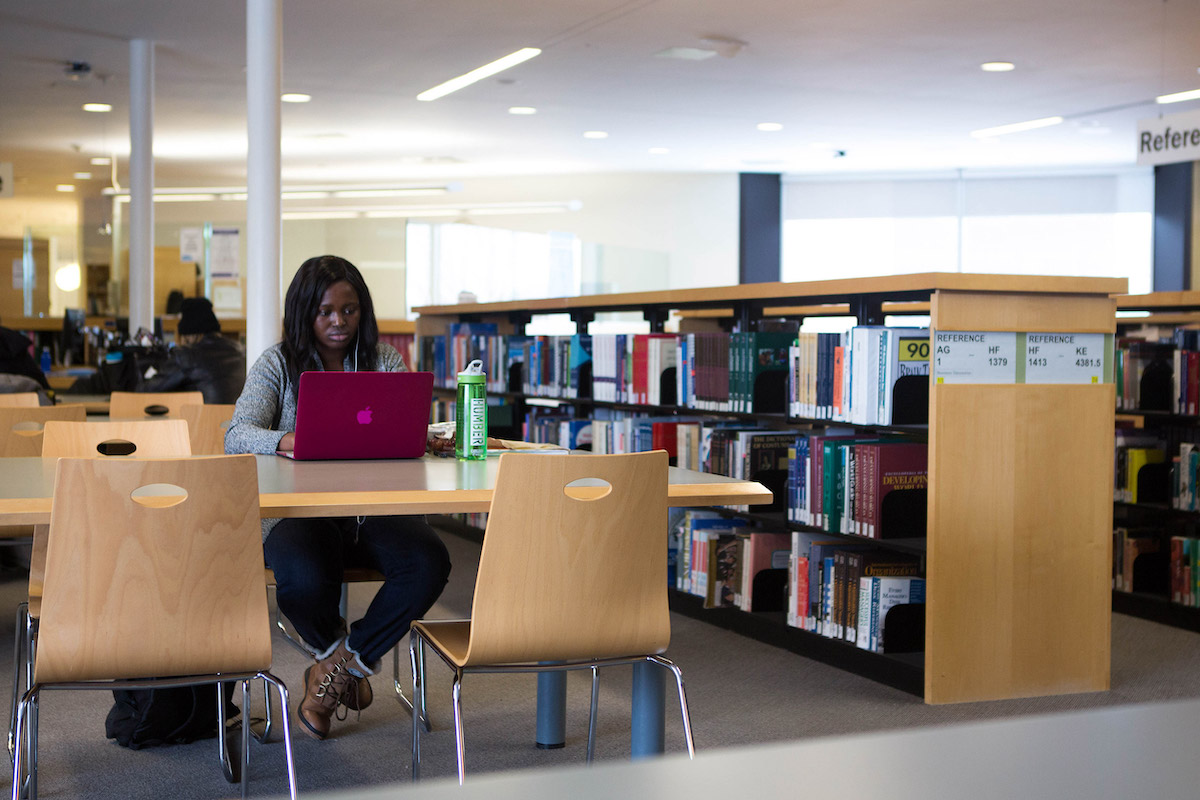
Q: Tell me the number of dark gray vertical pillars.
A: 2